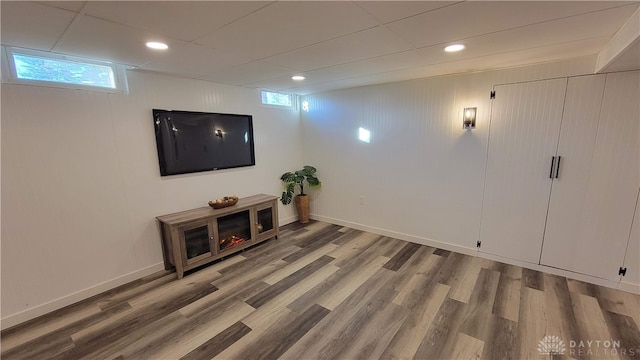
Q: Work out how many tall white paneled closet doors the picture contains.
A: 2